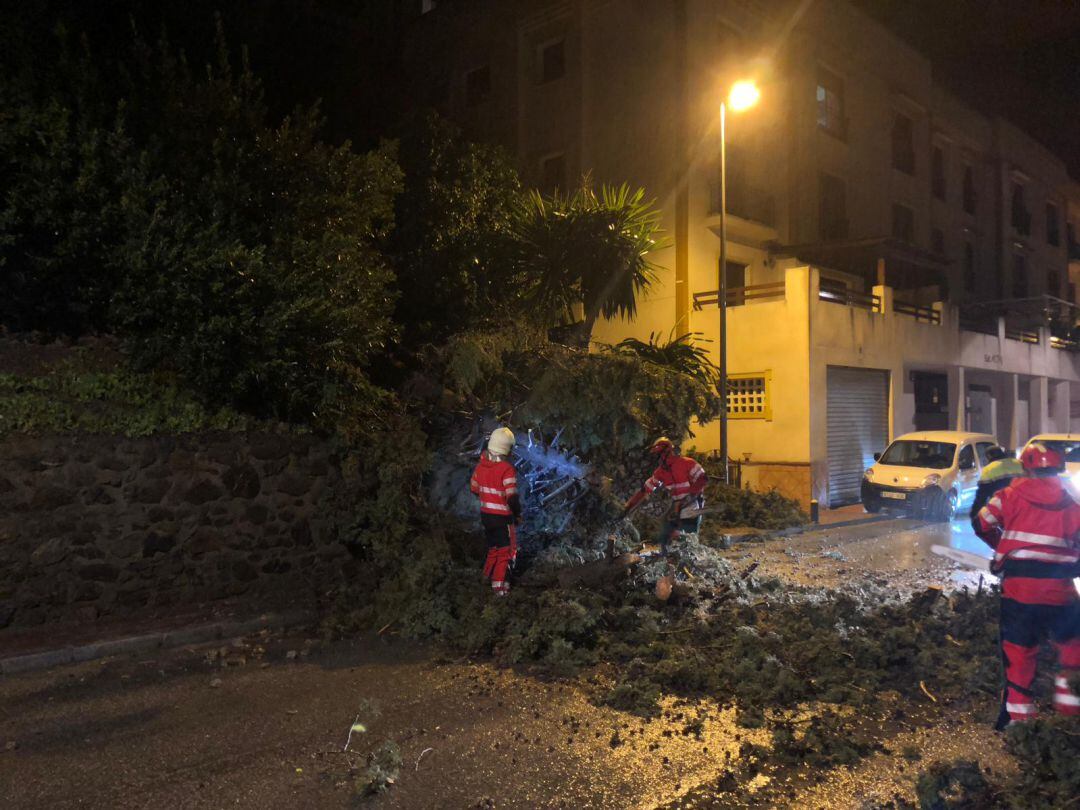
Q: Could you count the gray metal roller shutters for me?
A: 1